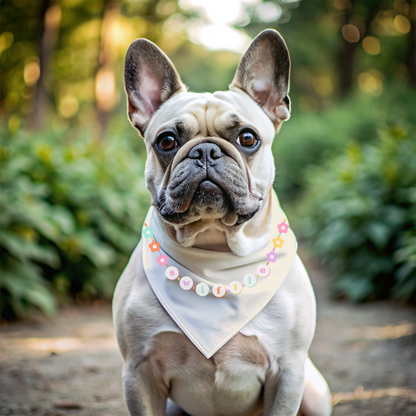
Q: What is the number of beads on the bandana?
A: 13